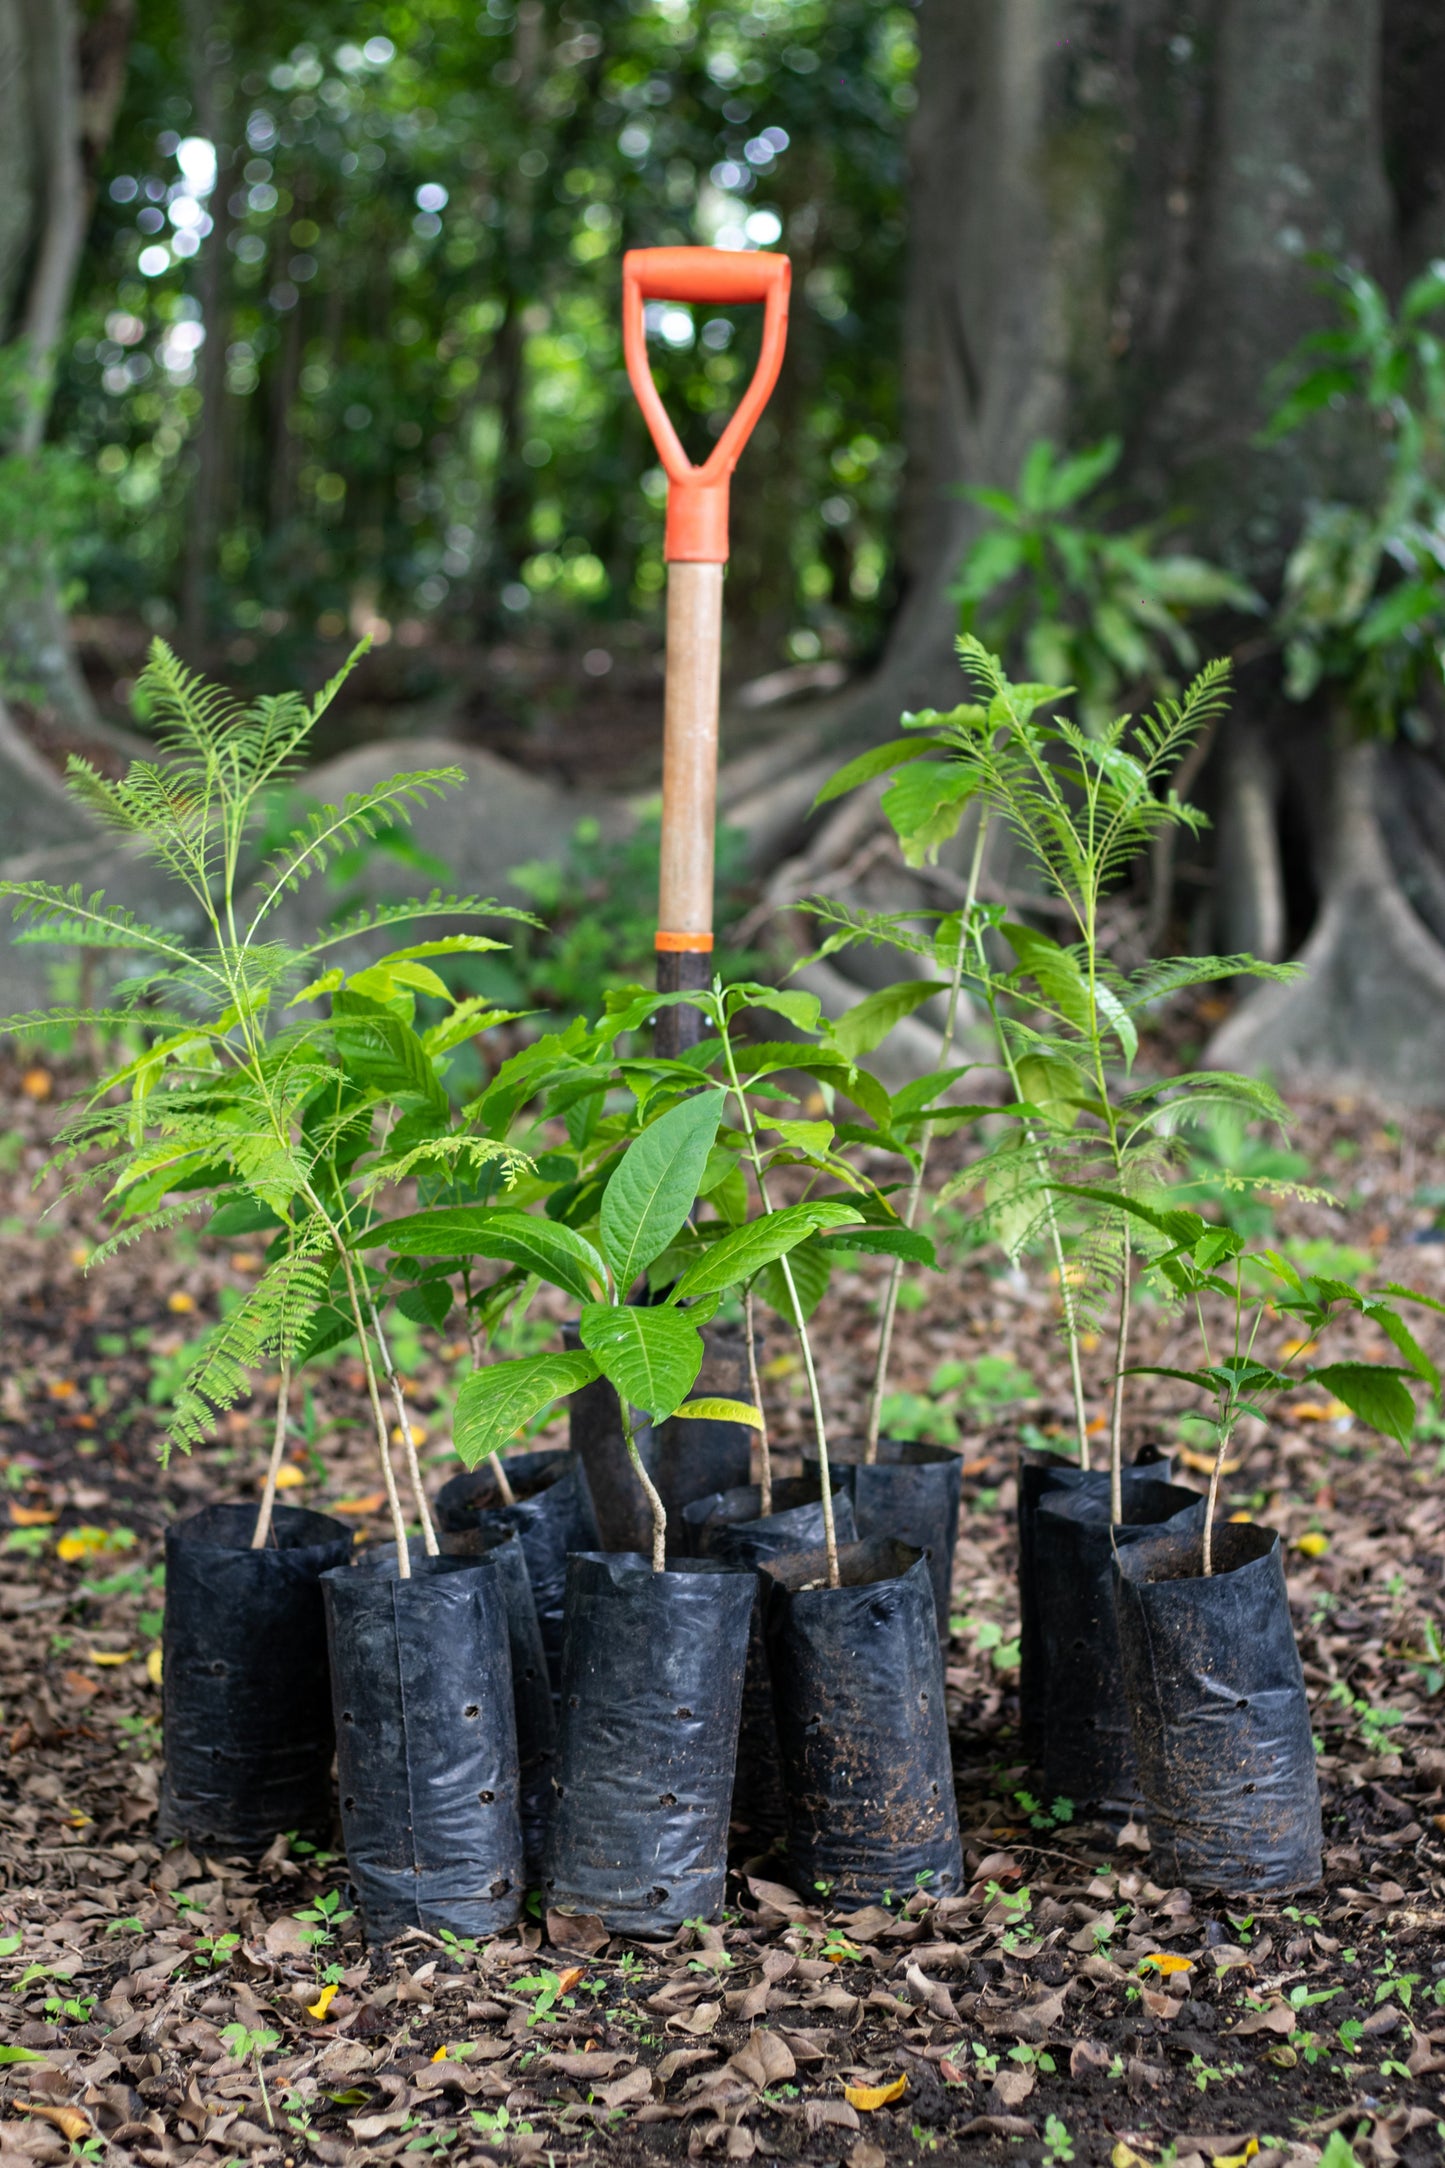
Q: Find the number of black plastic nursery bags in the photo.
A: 11